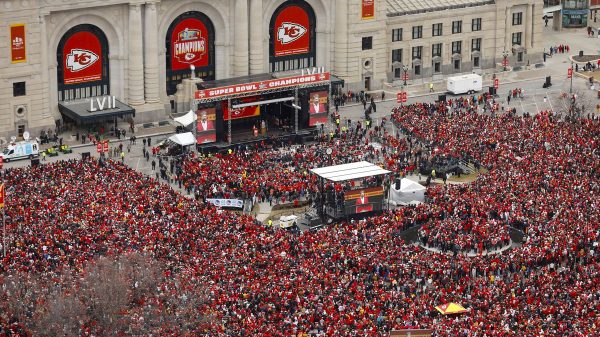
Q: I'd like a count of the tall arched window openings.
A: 3